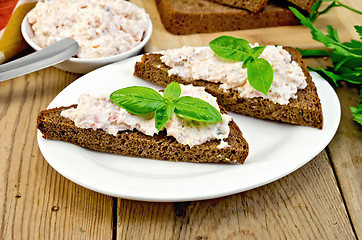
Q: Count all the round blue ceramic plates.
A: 0